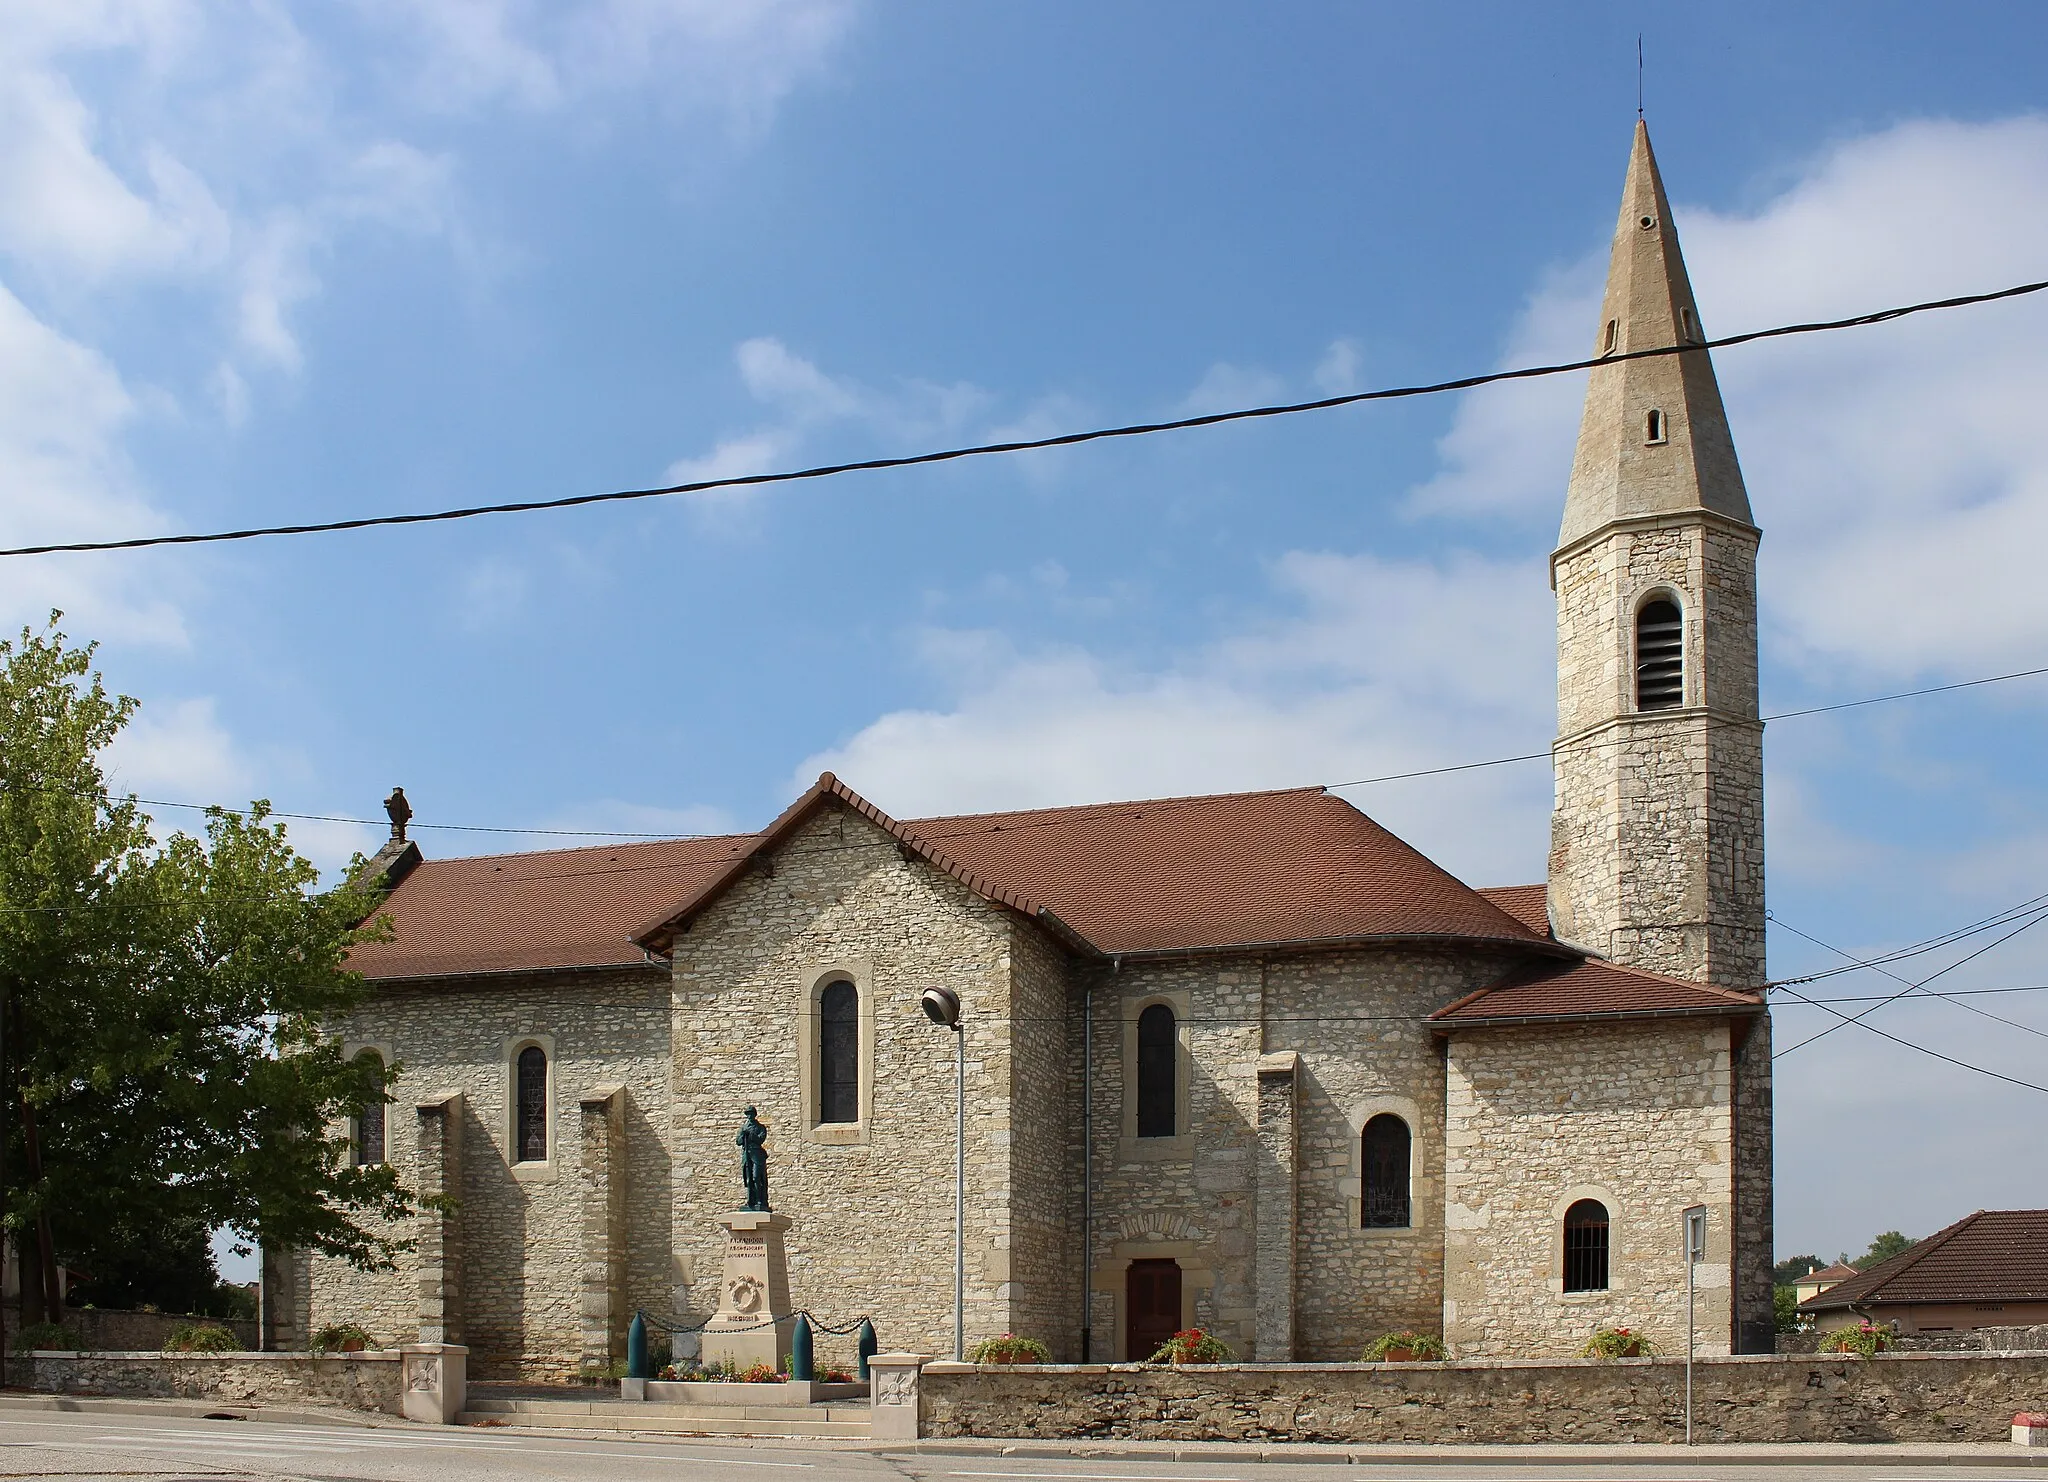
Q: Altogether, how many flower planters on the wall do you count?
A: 8